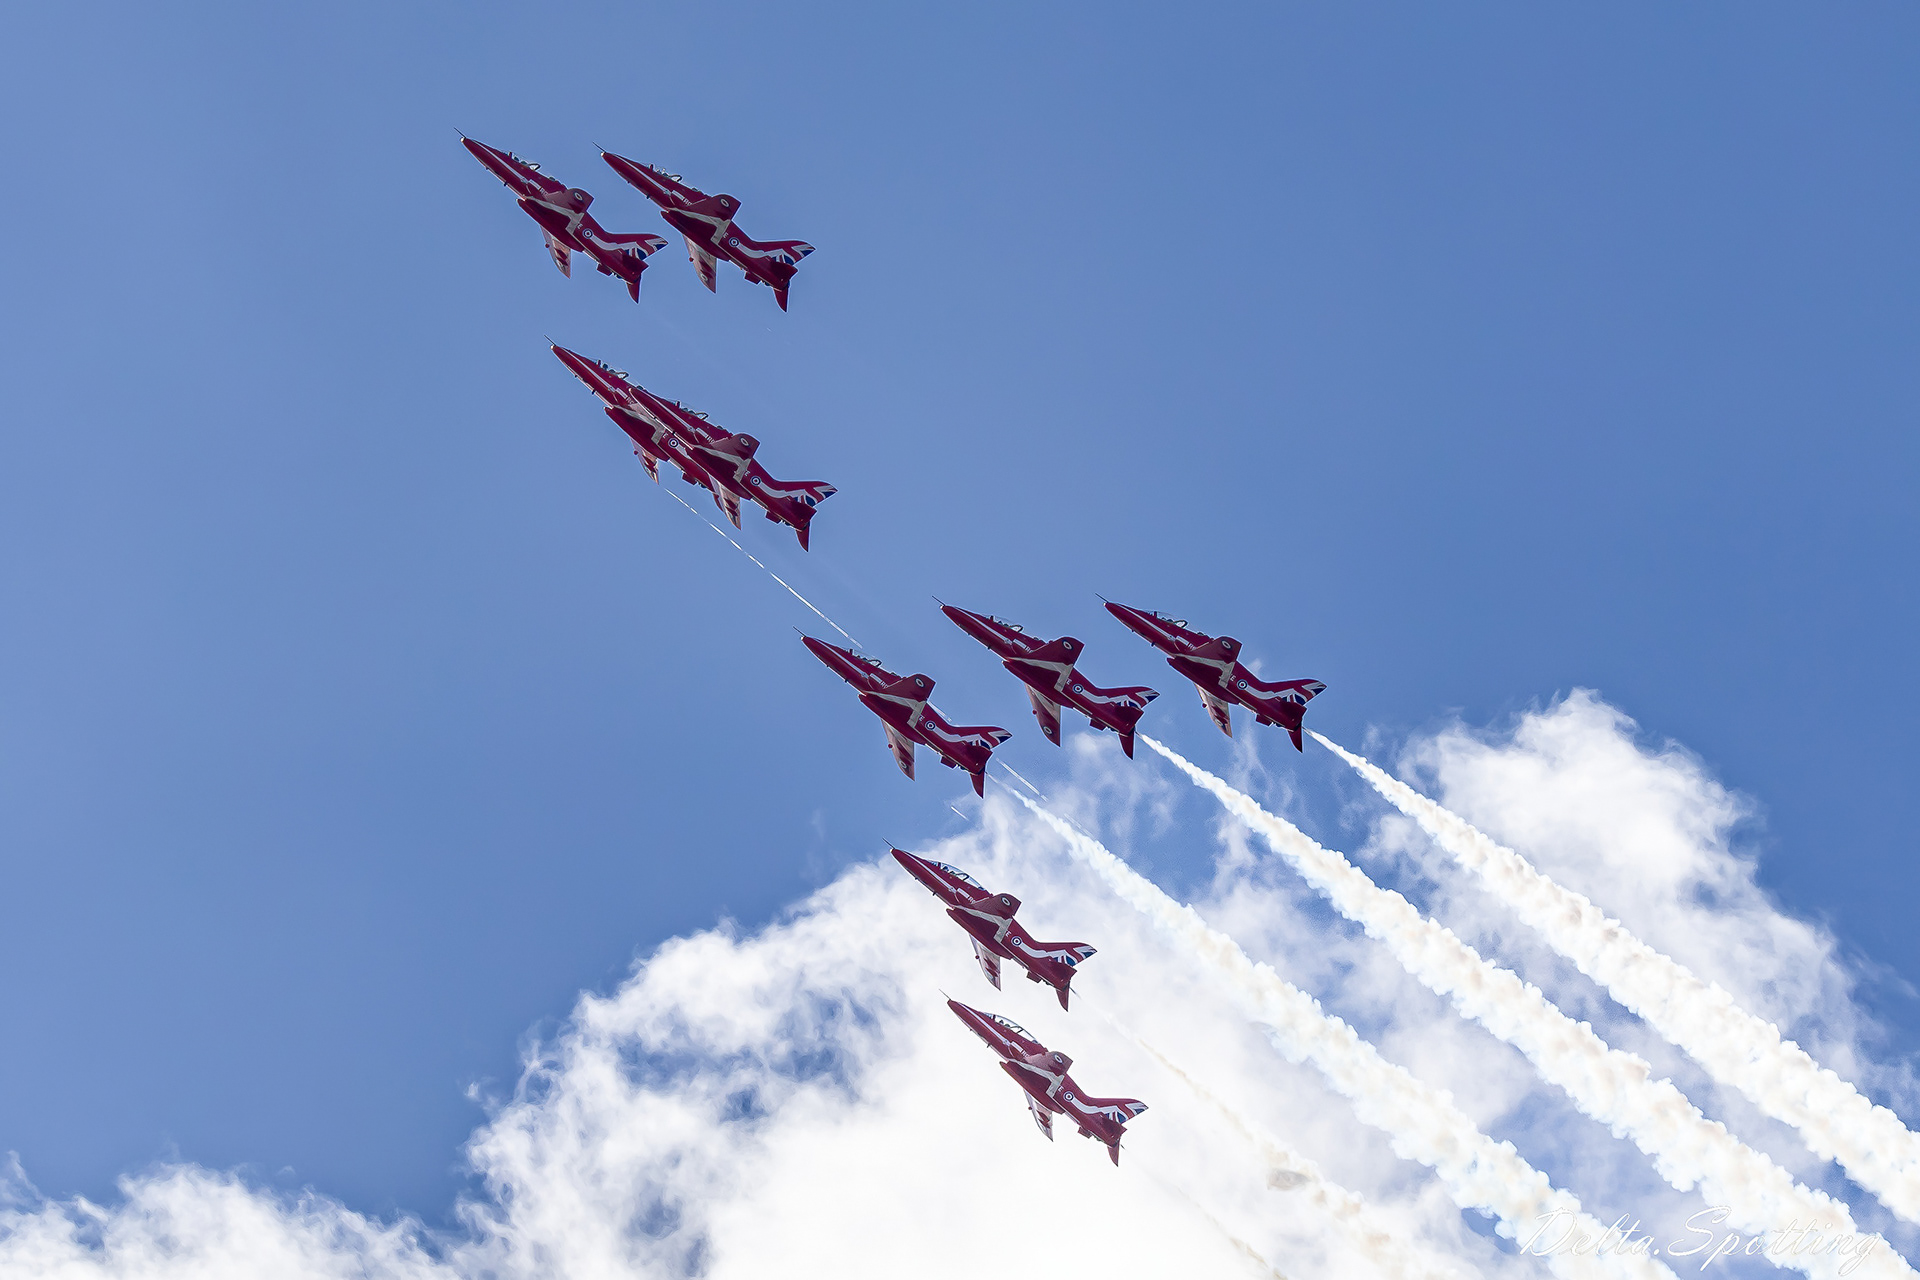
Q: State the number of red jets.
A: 9